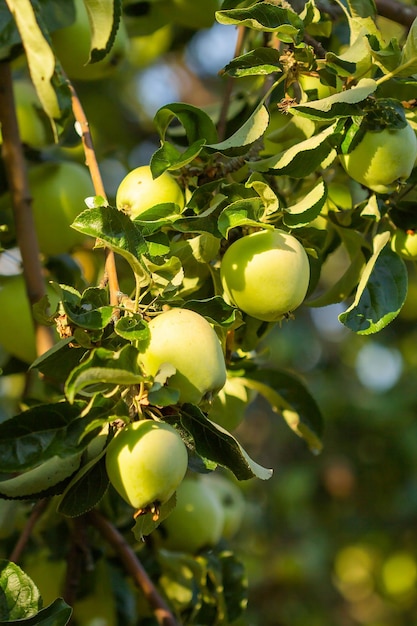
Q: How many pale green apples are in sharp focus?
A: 5